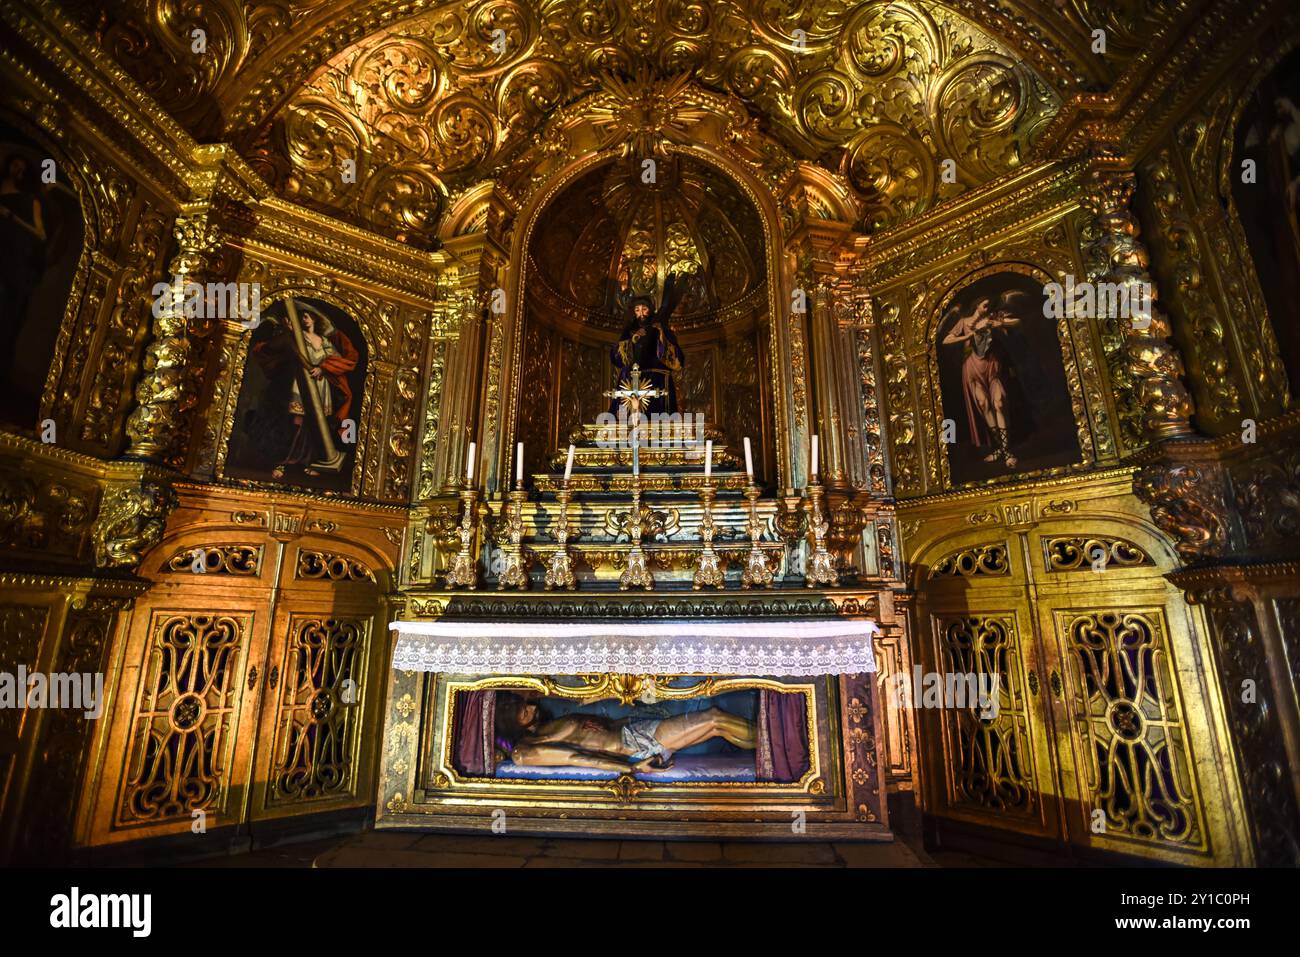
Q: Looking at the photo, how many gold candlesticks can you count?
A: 6